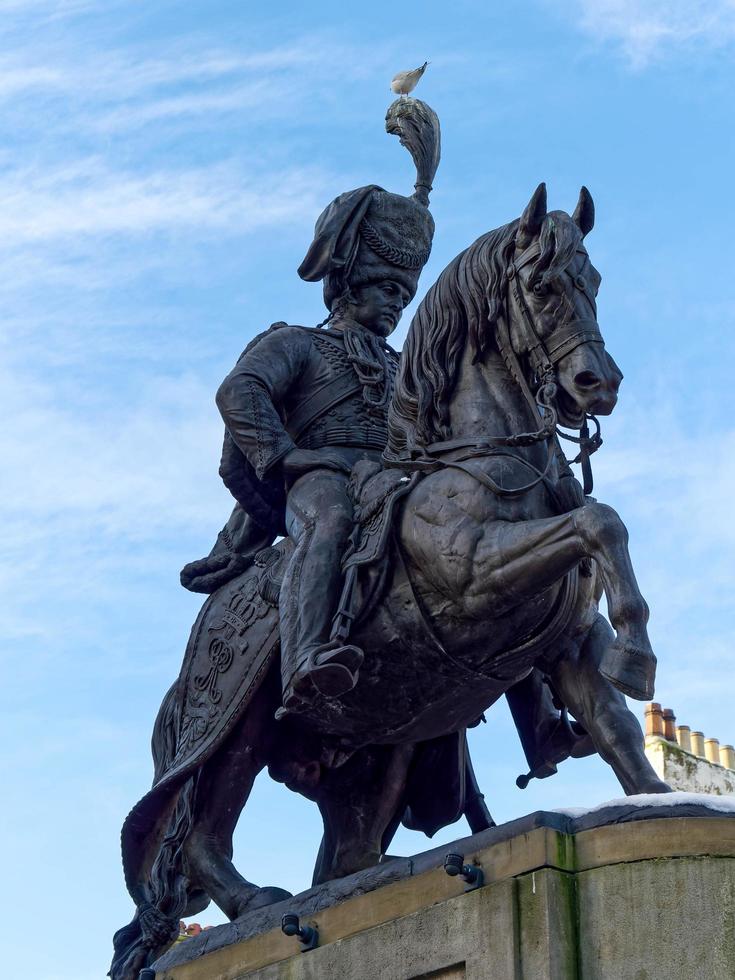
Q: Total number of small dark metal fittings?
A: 2